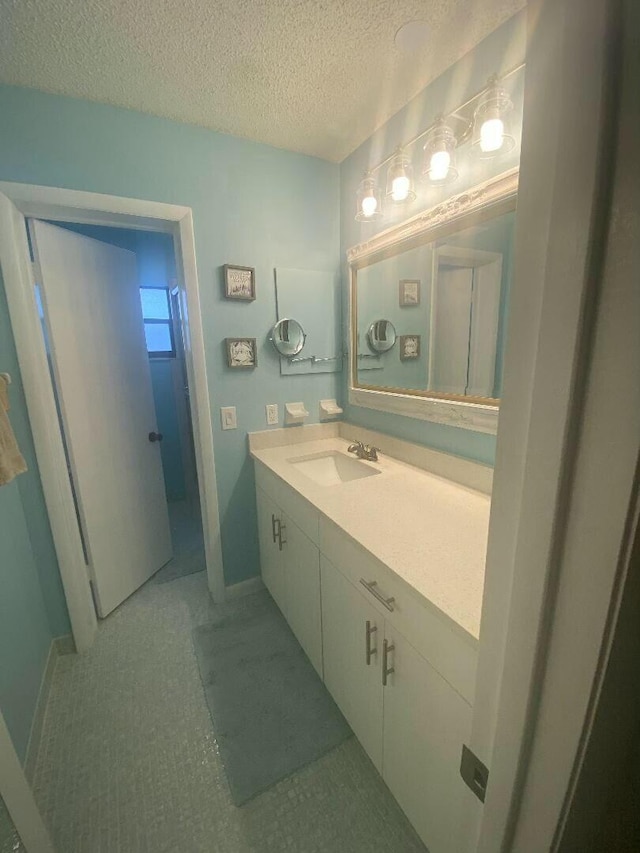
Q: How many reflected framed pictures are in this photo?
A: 2